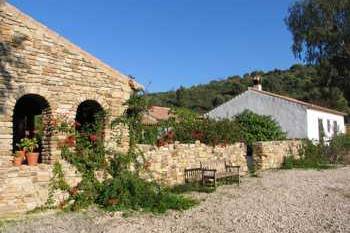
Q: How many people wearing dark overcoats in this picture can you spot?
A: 0